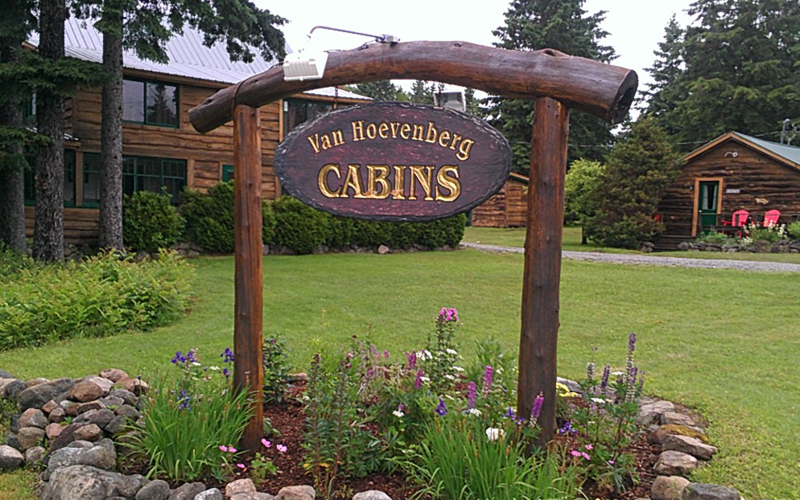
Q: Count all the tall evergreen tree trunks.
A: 3